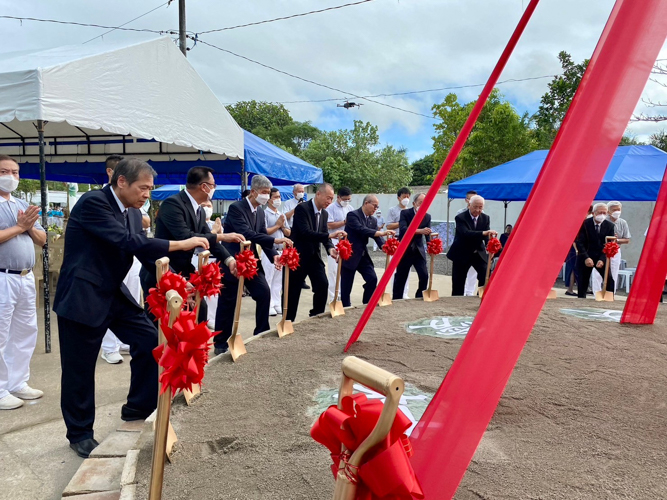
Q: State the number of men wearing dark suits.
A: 8